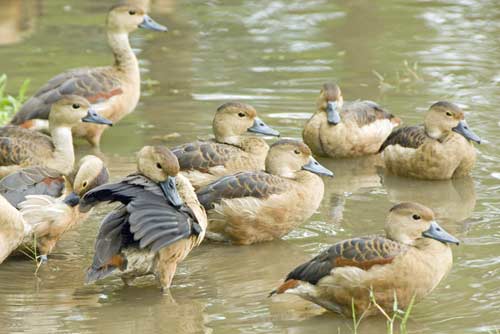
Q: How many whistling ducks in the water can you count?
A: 10